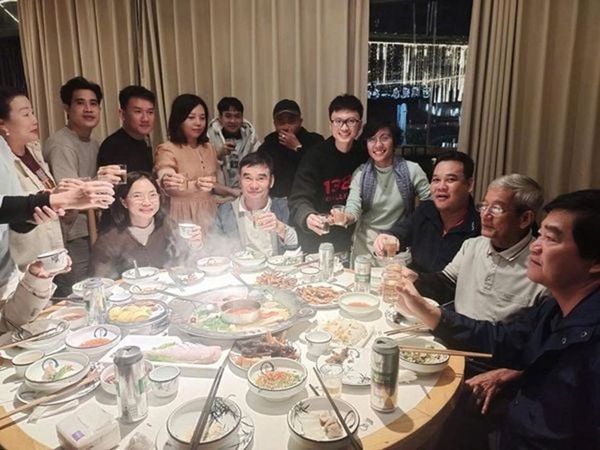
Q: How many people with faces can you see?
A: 13